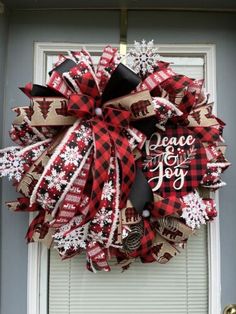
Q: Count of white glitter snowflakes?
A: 4